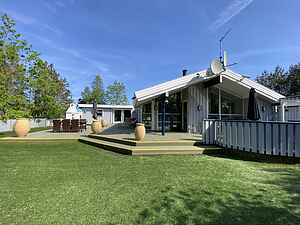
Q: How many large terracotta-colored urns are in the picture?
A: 3